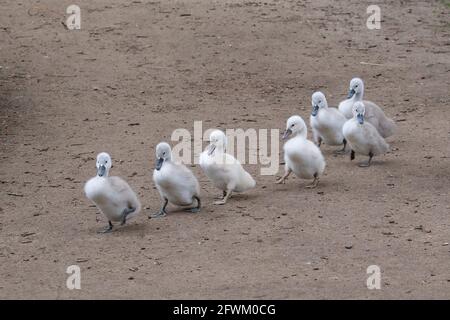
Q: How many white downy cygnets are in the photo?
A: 7